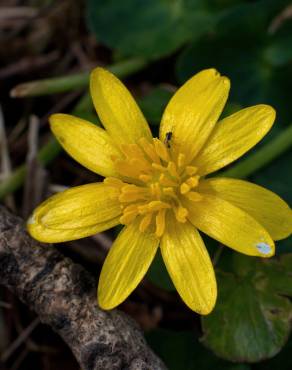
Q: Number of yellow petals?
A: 9